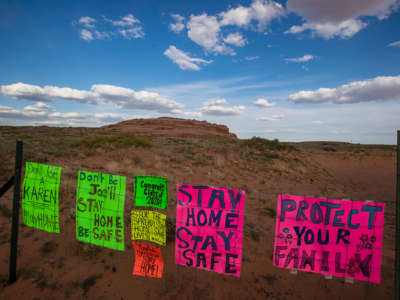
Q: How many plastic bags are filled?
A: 0